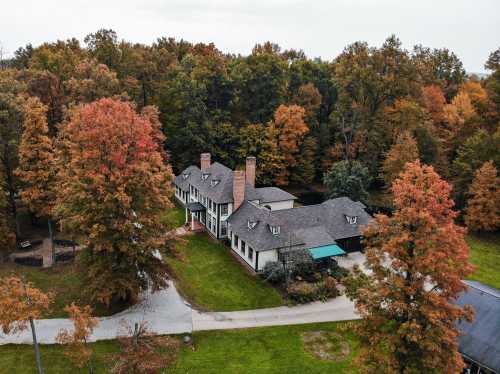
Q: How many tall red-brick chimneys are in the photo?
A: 3